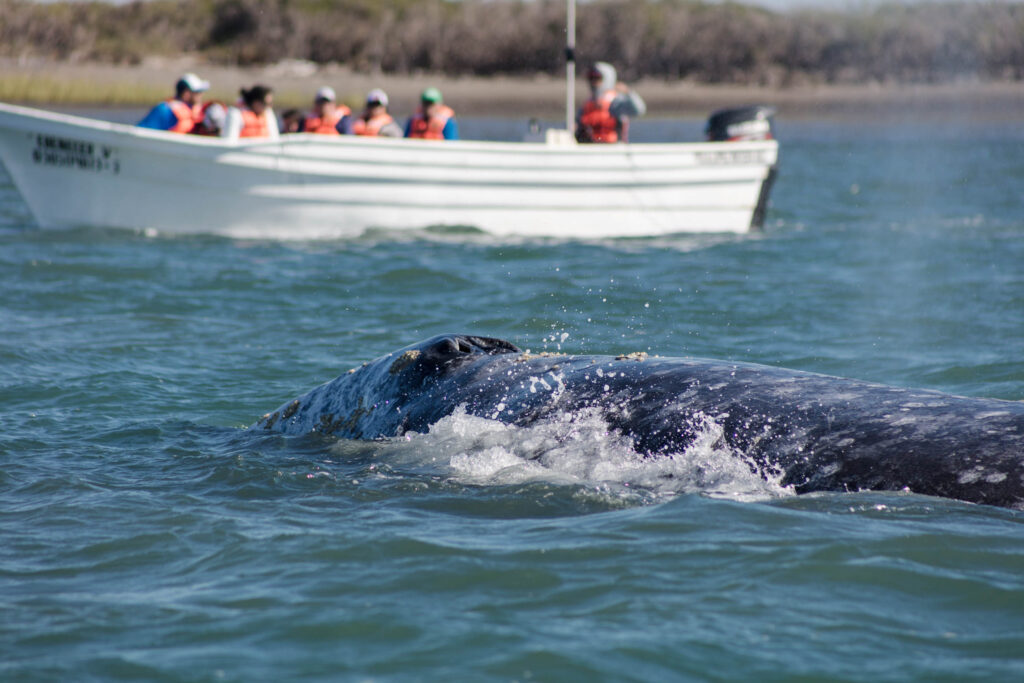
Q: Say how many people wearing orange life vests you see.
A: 6